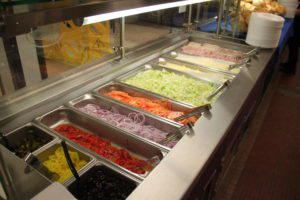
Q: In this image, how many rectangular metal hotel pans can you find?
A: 10